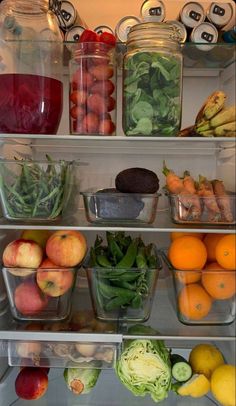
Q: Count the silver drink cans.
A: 9